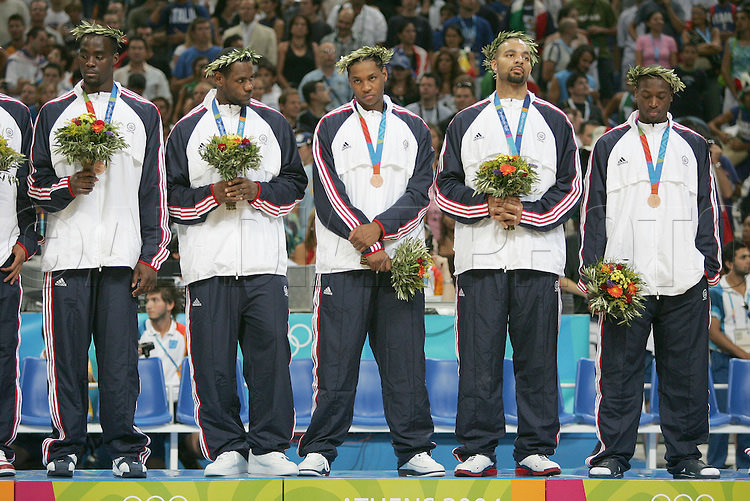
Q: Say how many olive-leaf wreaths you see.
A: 5